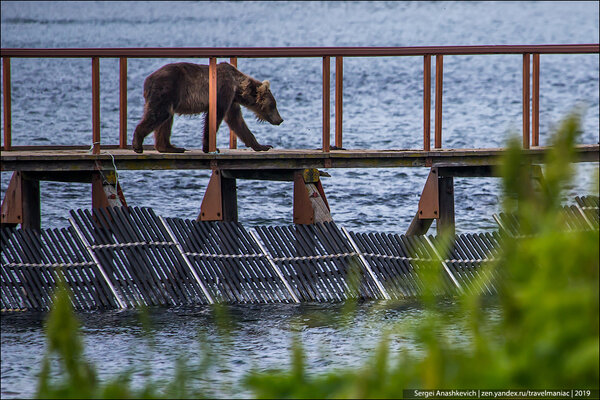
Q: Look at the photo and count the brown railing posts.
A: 11